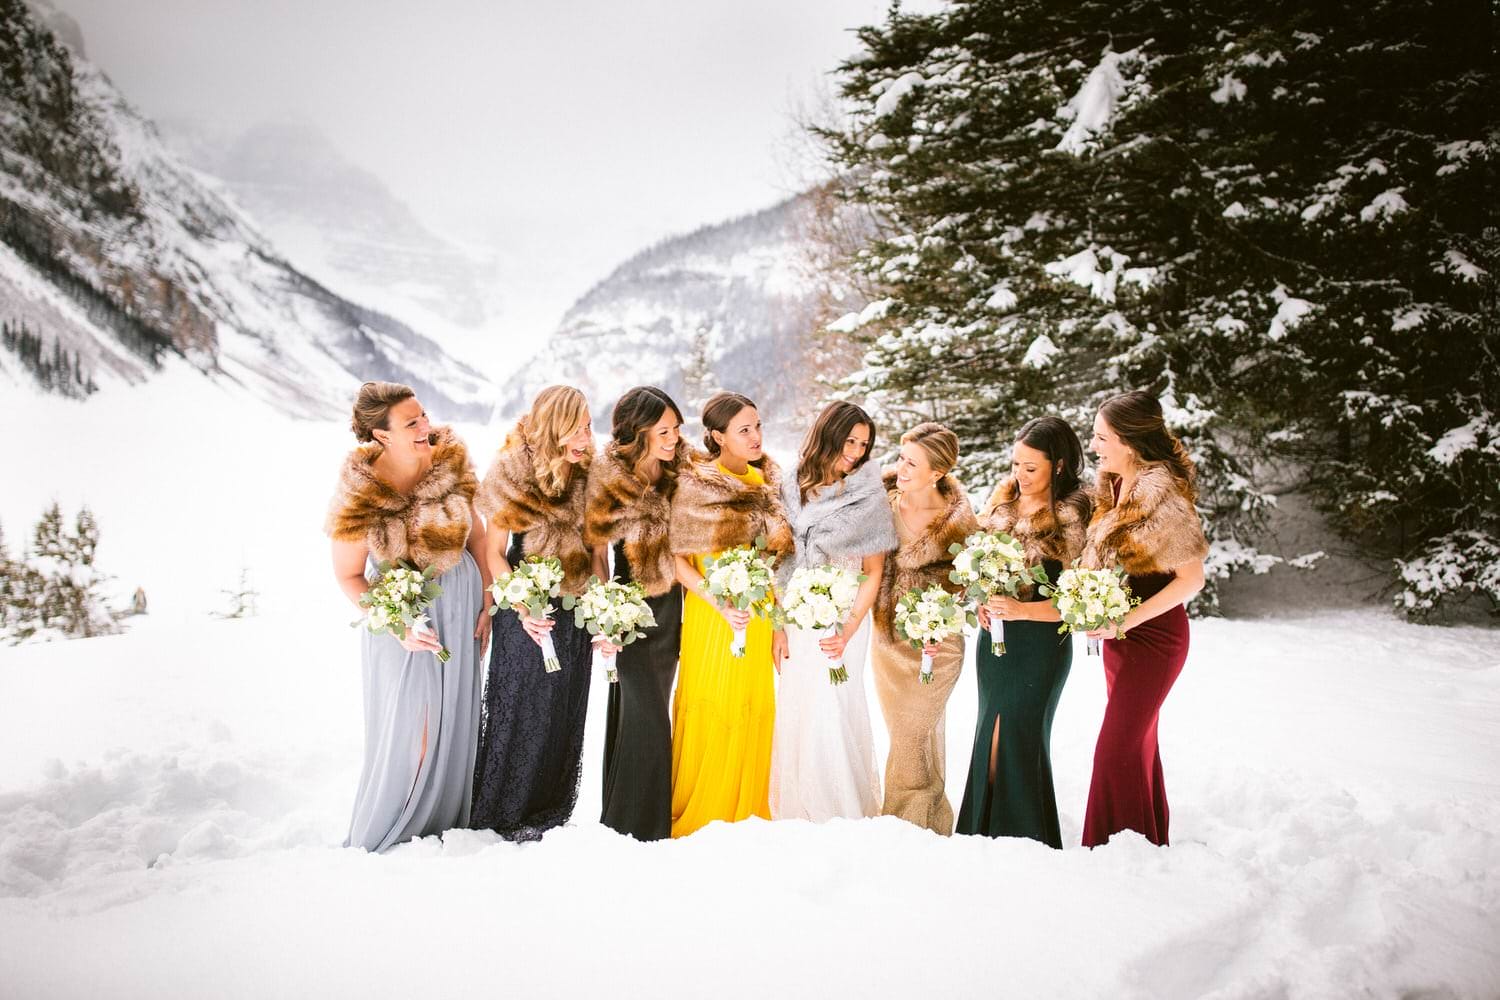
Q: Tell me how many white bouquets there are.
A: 8